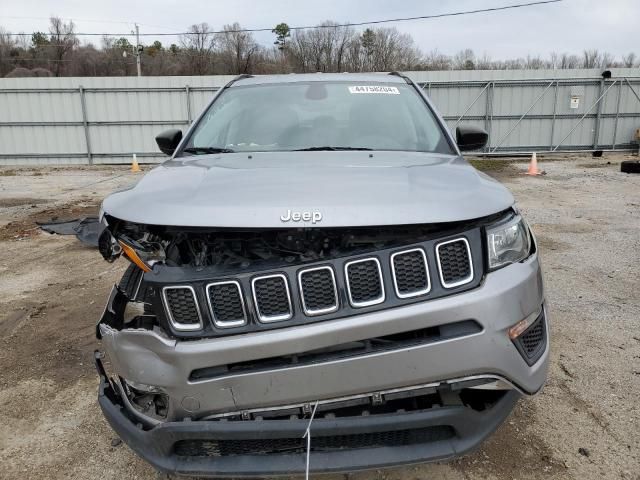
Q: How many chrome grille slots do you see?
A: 7